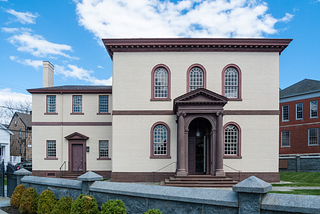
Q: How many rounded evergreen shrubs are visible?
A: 7